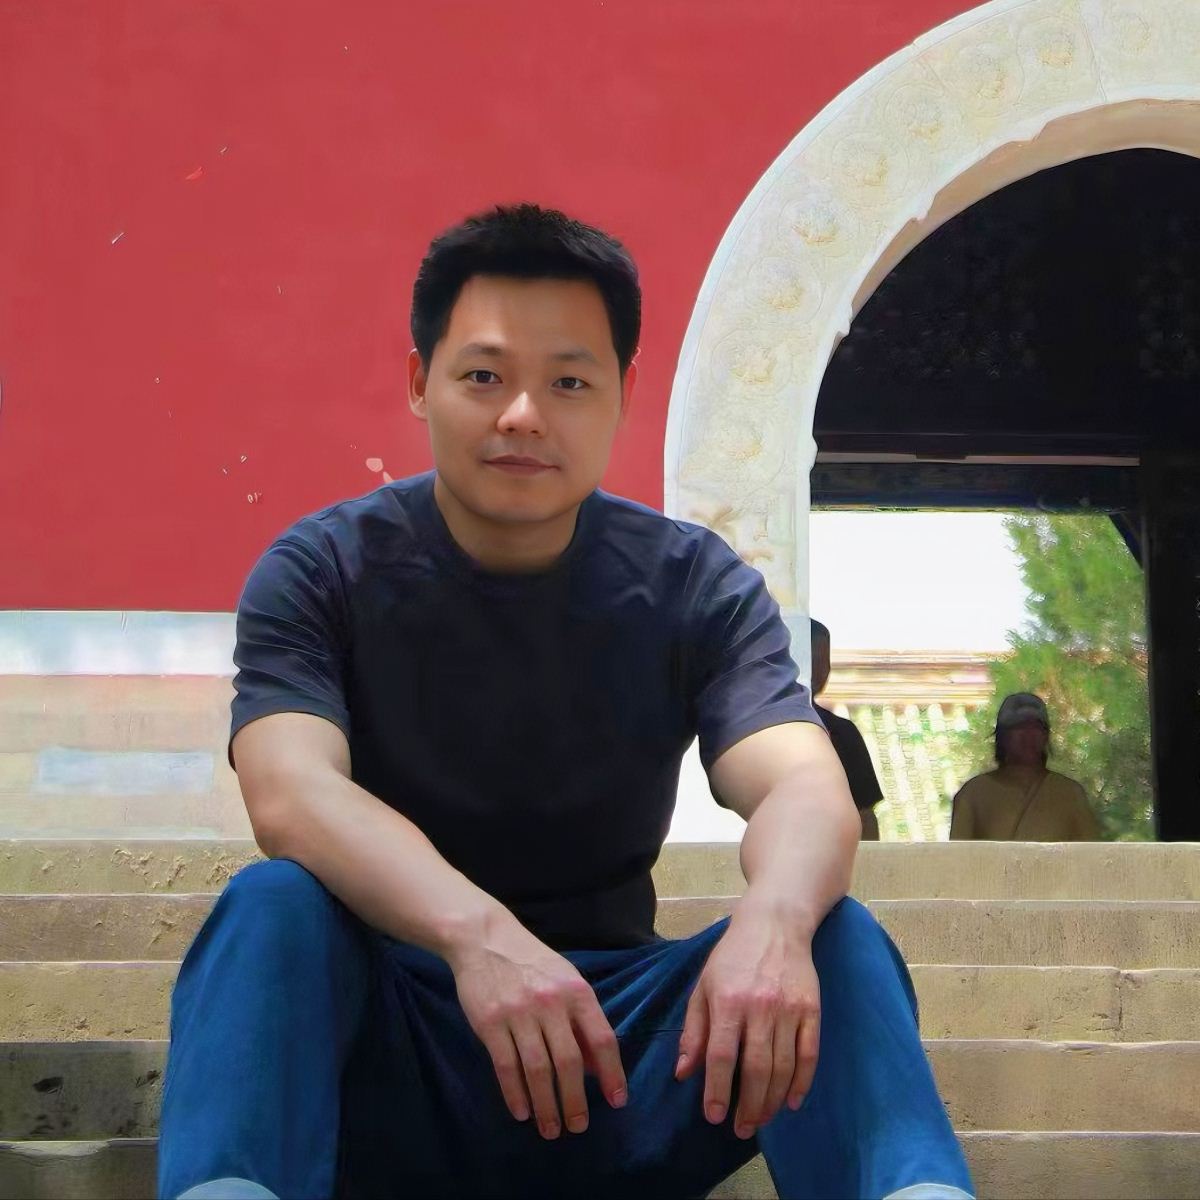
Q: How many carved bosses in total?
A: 9